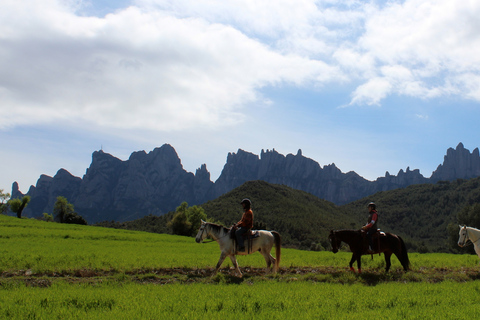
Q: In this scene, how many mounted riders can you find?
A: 2